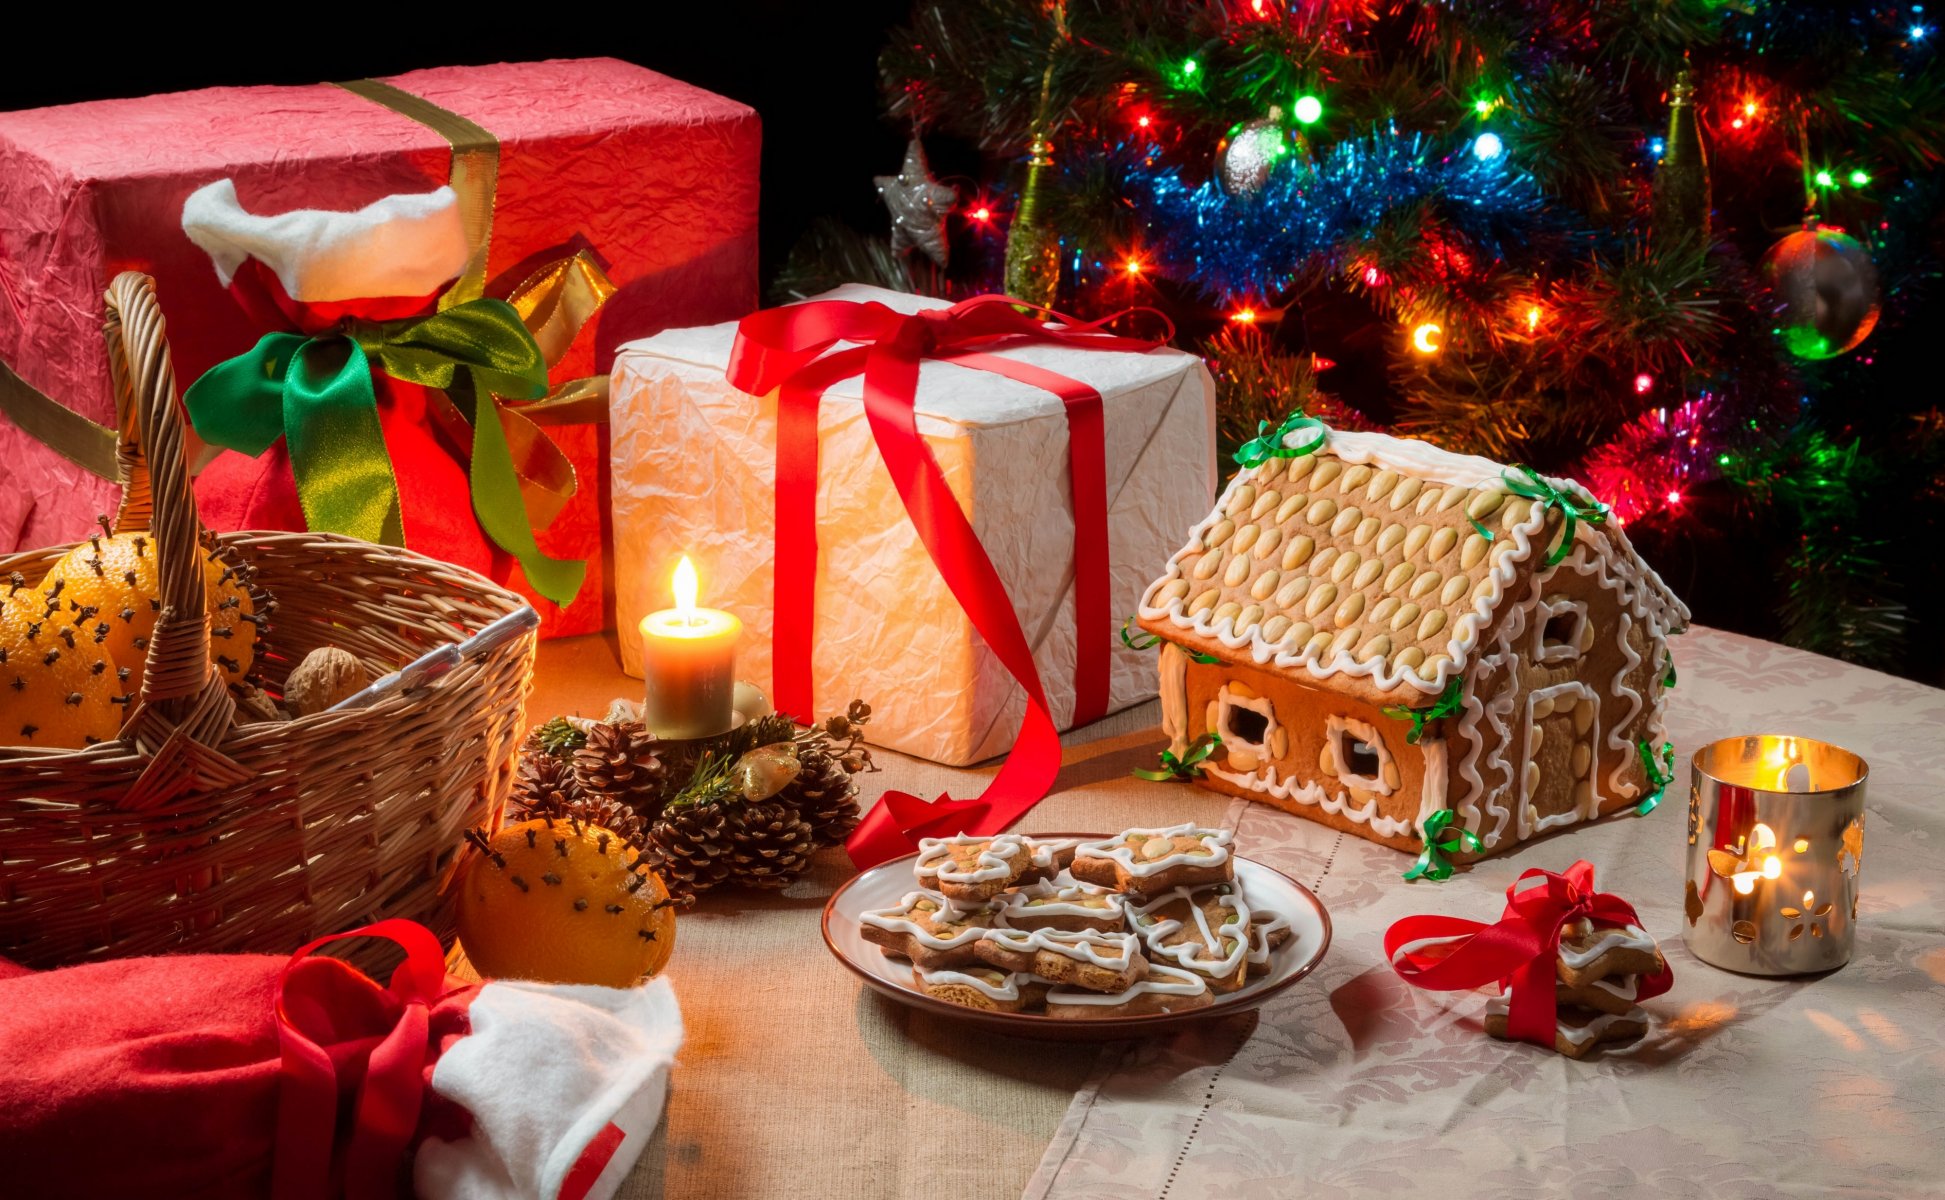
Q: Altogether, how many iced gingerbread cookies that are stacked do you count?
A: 3